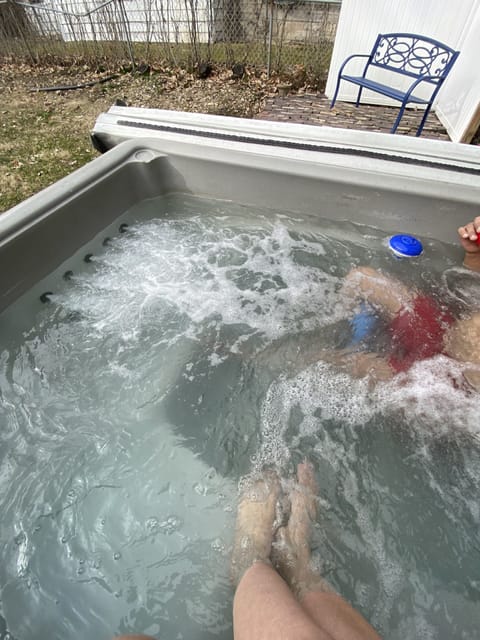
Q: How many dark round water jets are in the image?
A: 5